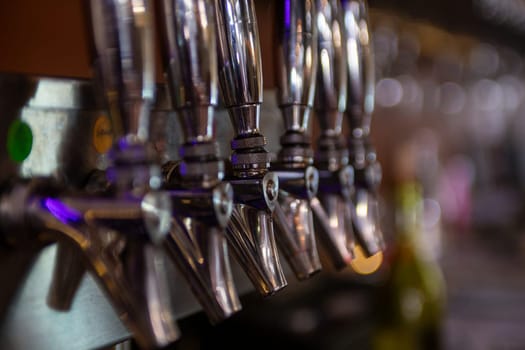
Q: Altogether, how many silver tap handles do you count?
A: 6